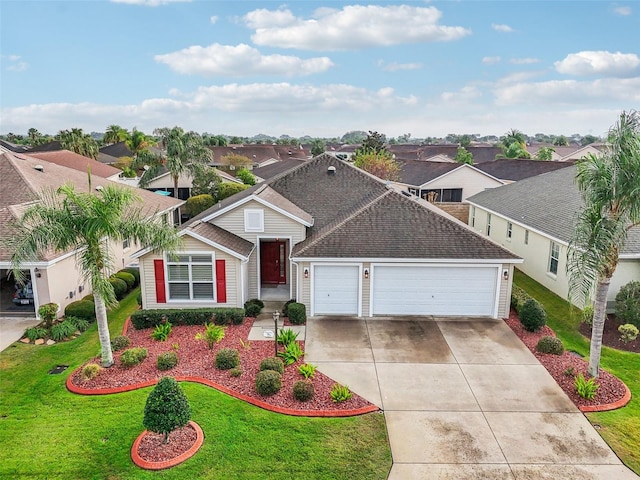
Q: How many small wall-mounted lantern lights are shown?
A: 3